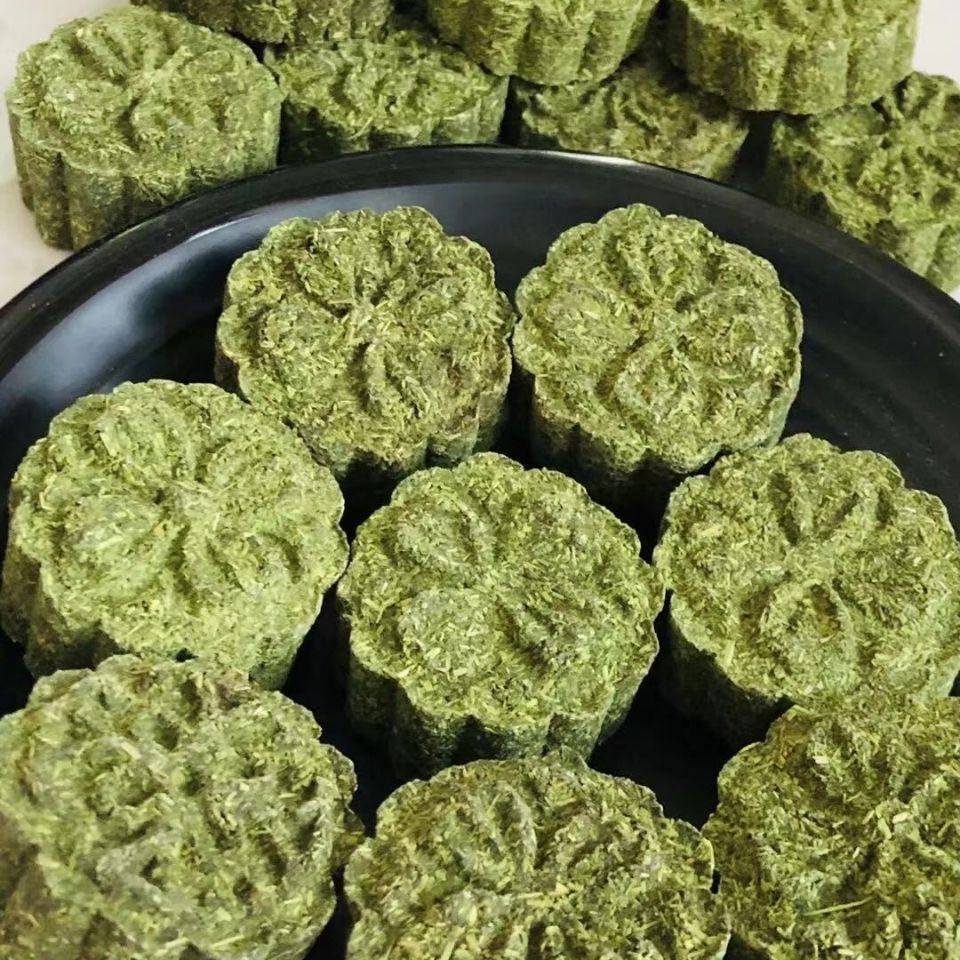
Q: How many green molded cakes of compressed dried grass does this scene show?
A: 15